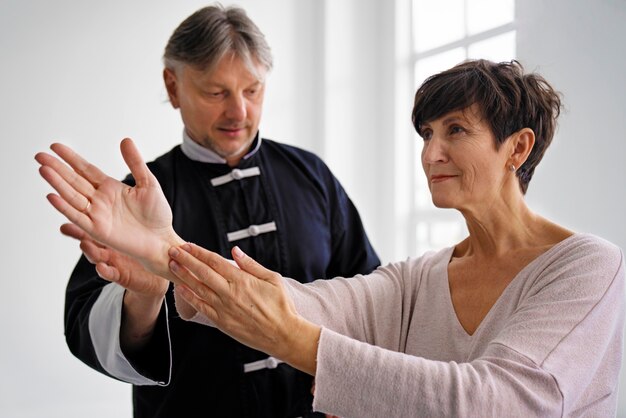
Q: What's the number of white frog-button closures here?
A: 3